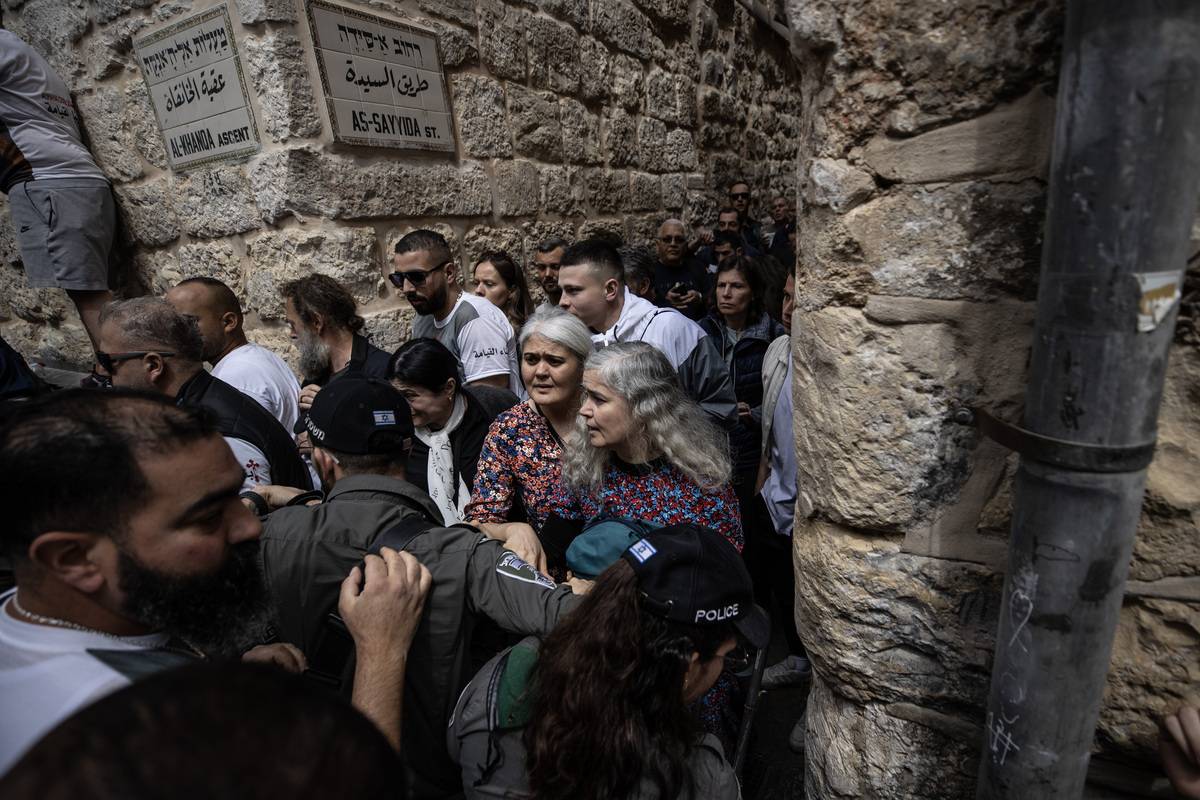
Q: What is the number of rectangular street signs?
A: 2